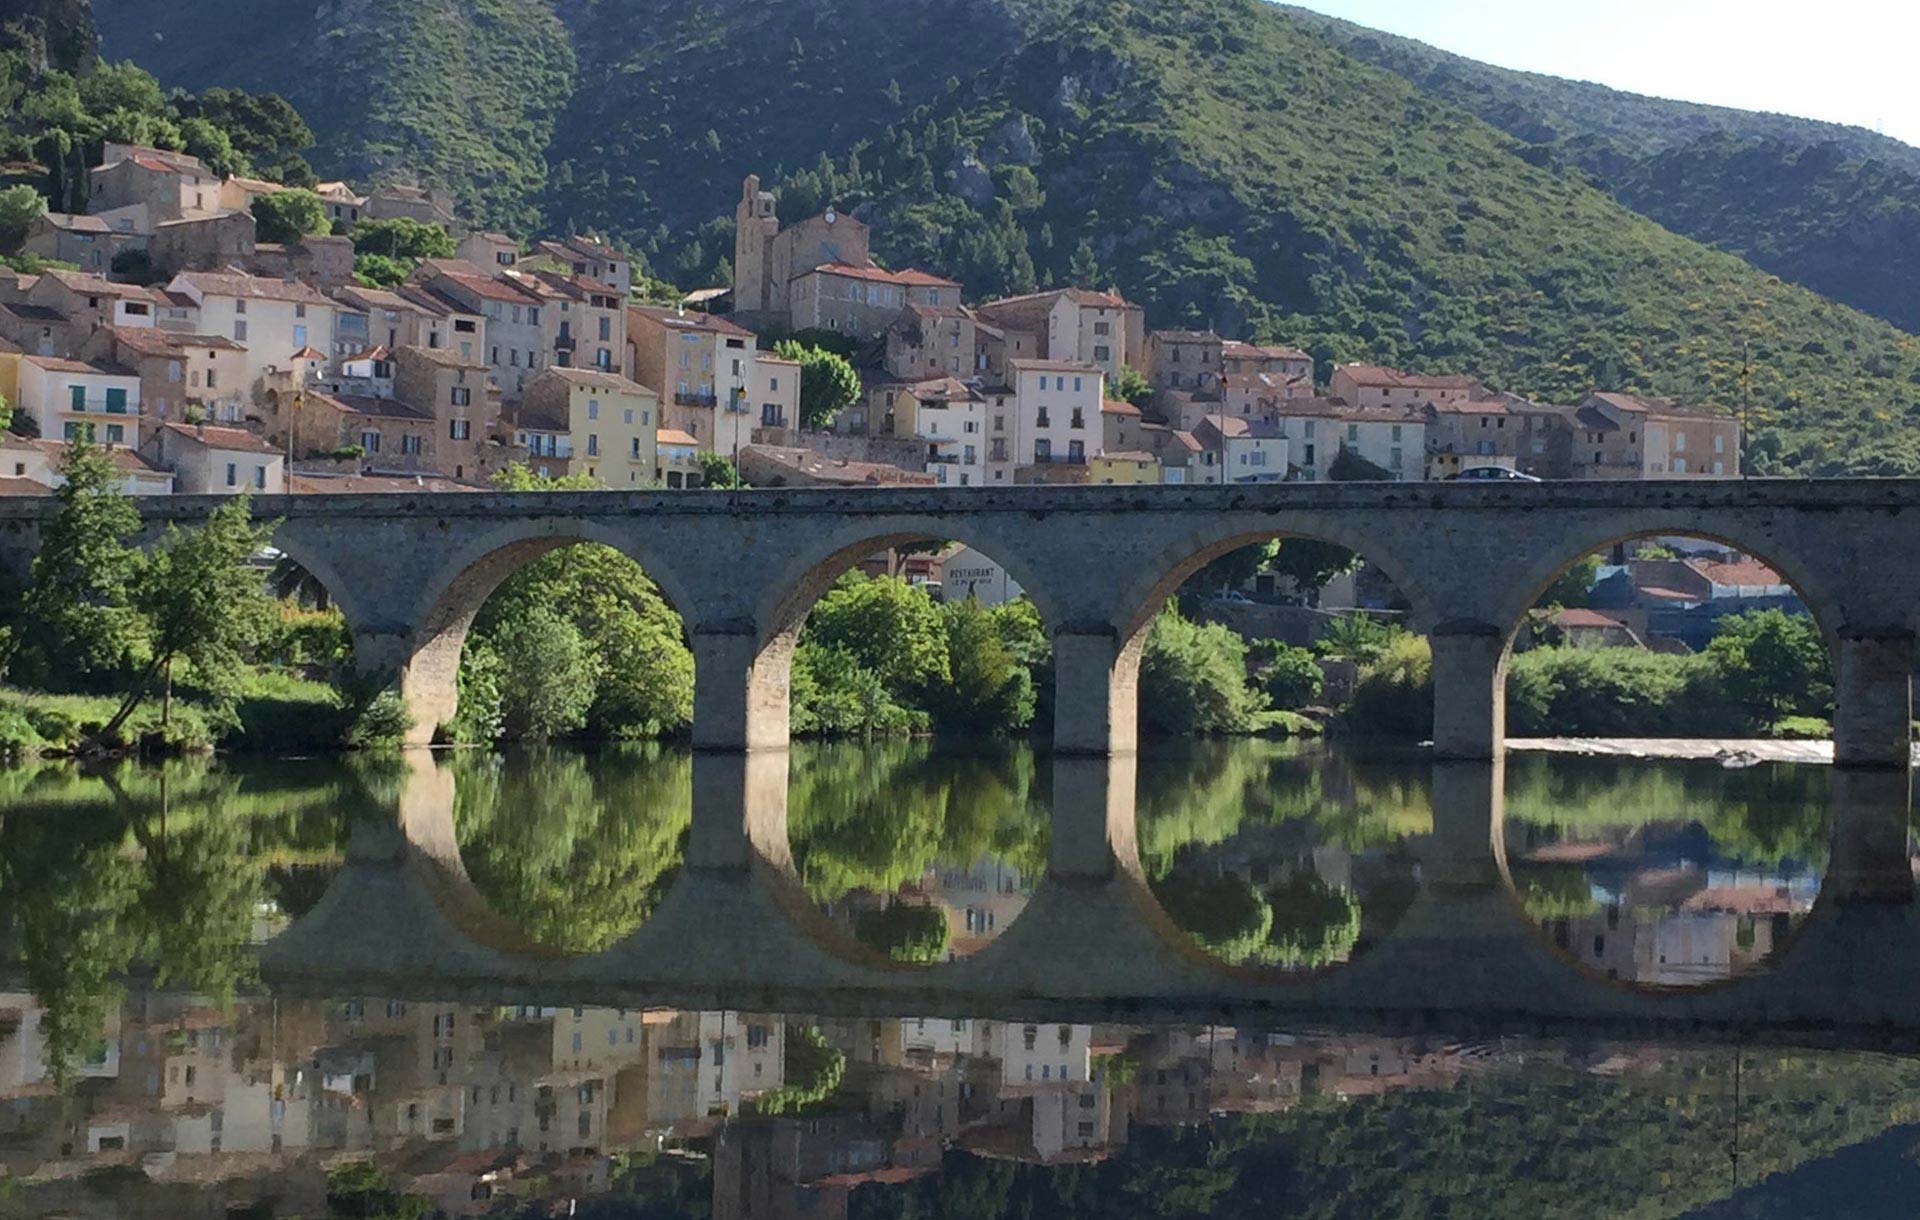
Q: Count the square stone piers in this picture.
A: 5